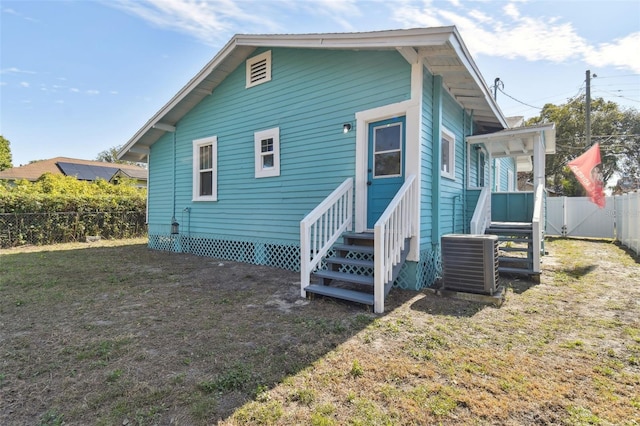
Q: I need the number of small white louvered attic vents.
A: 1